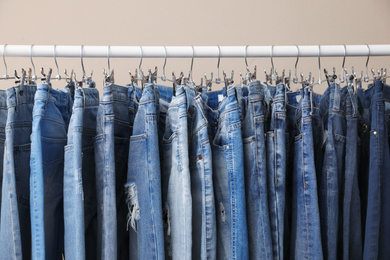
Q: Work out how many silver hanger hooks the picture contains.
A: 15